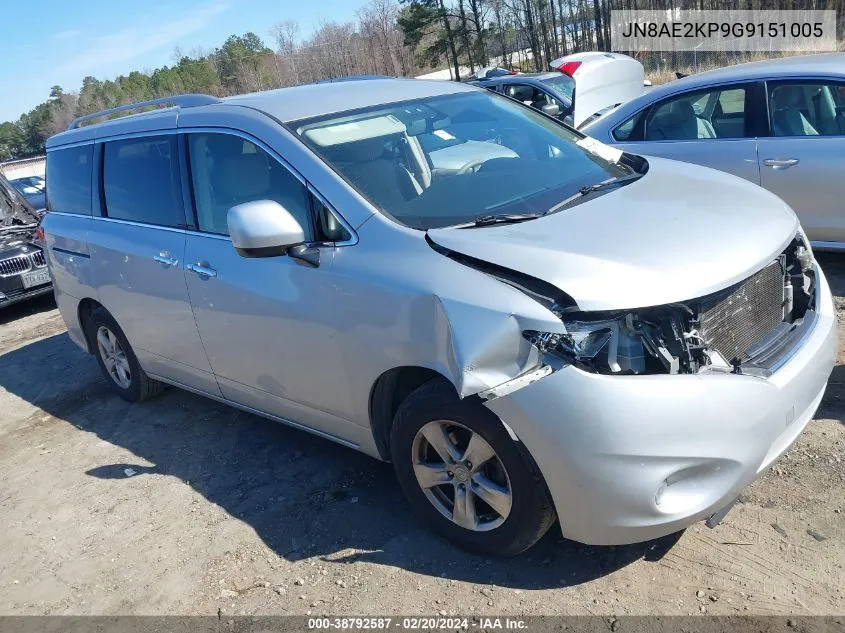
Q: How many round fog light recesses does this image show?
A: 1